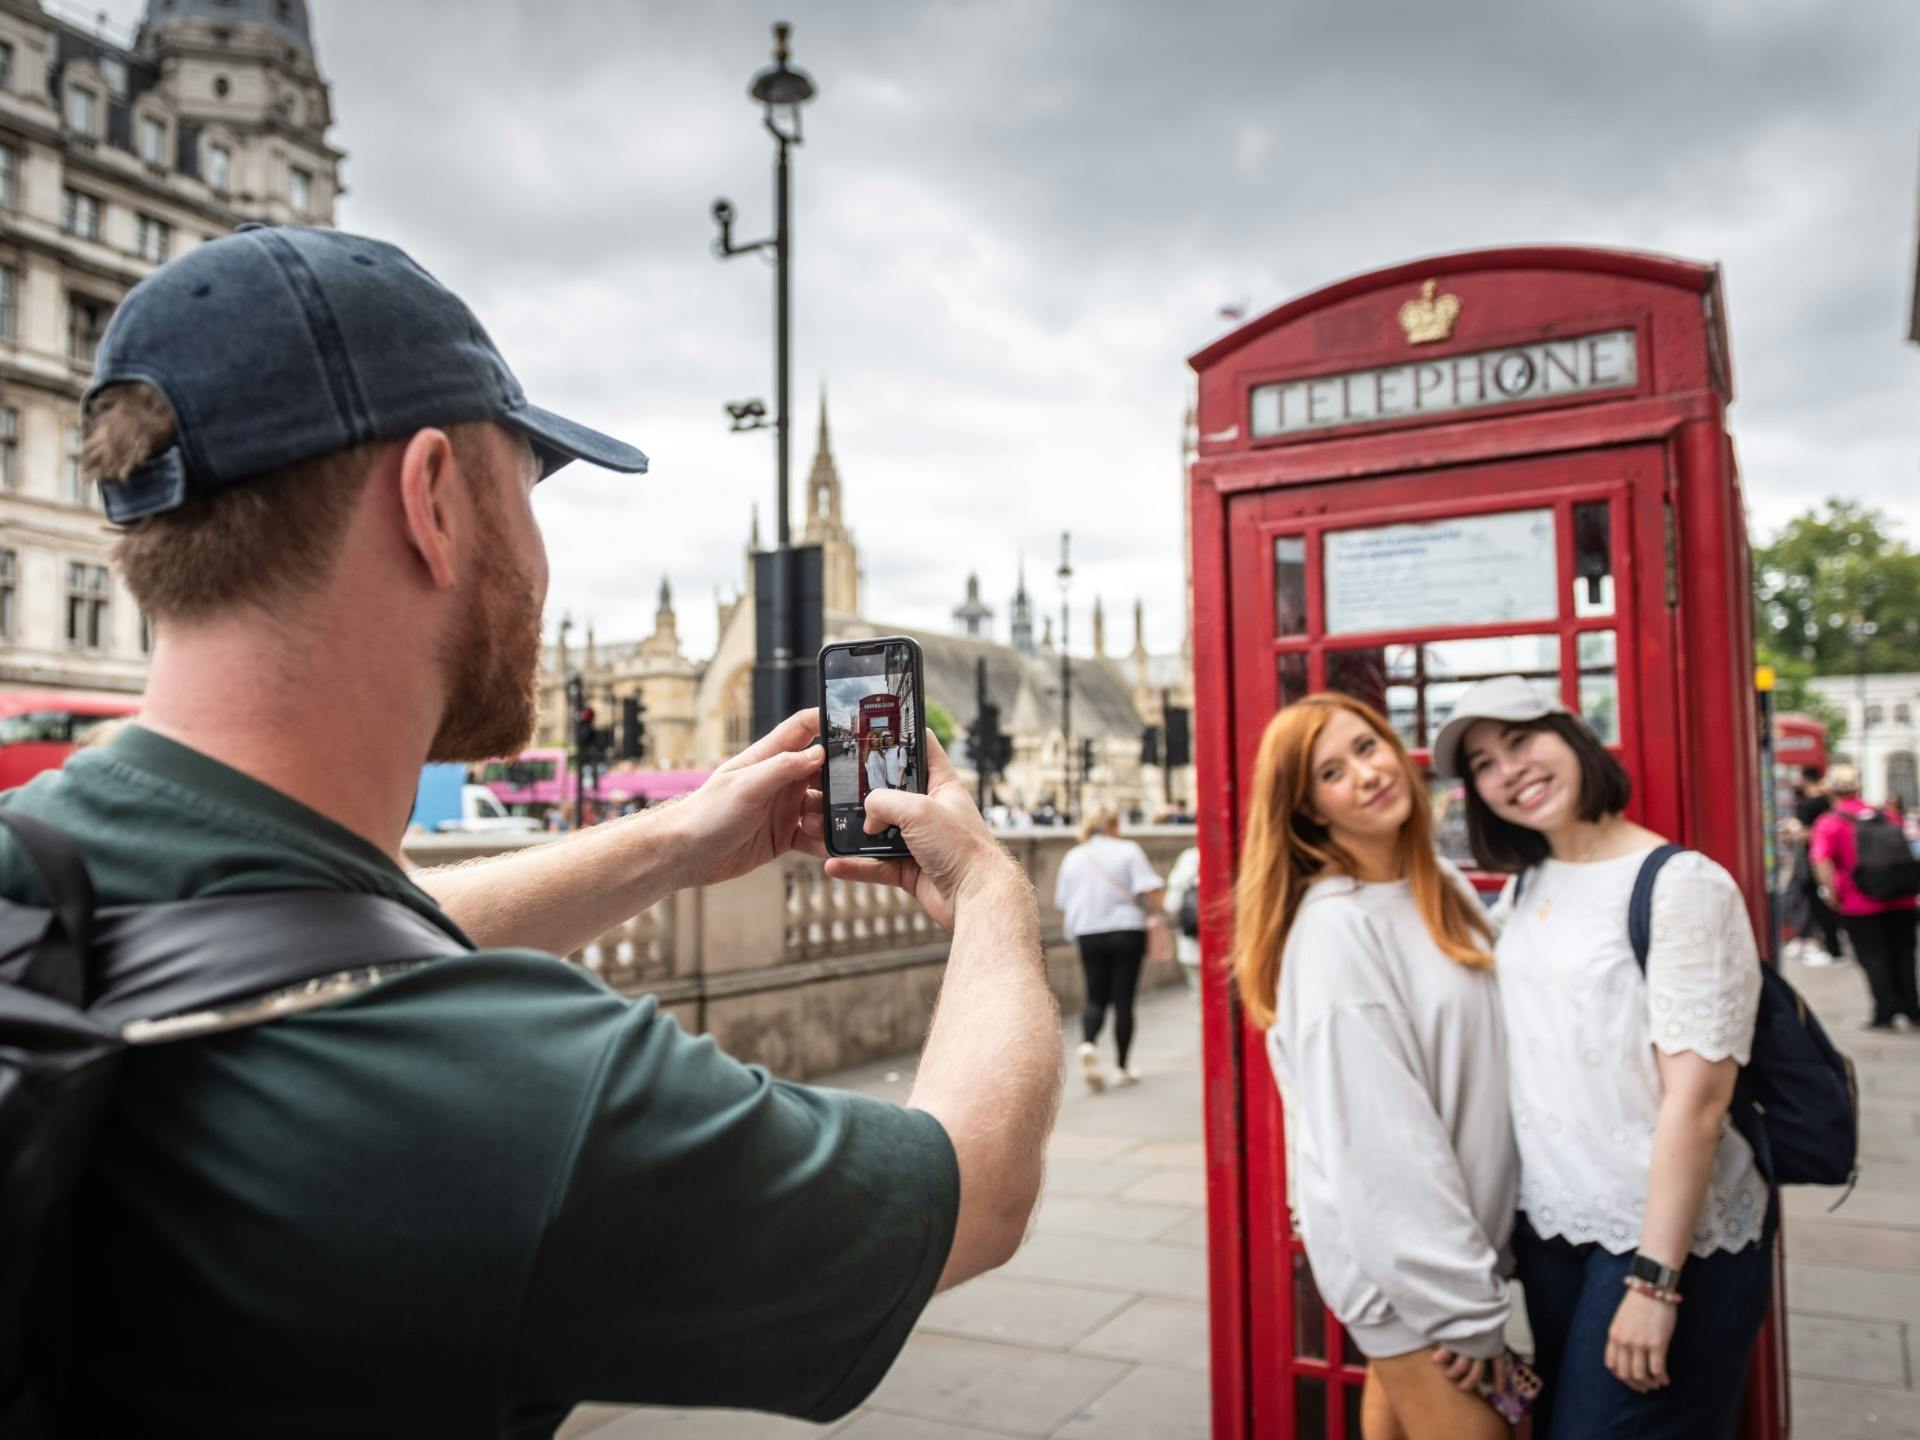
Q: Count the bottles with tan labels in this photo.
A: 0